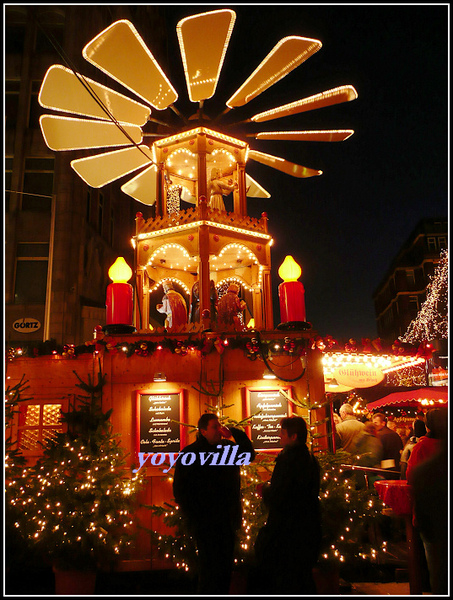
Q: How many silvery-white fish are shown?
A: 0